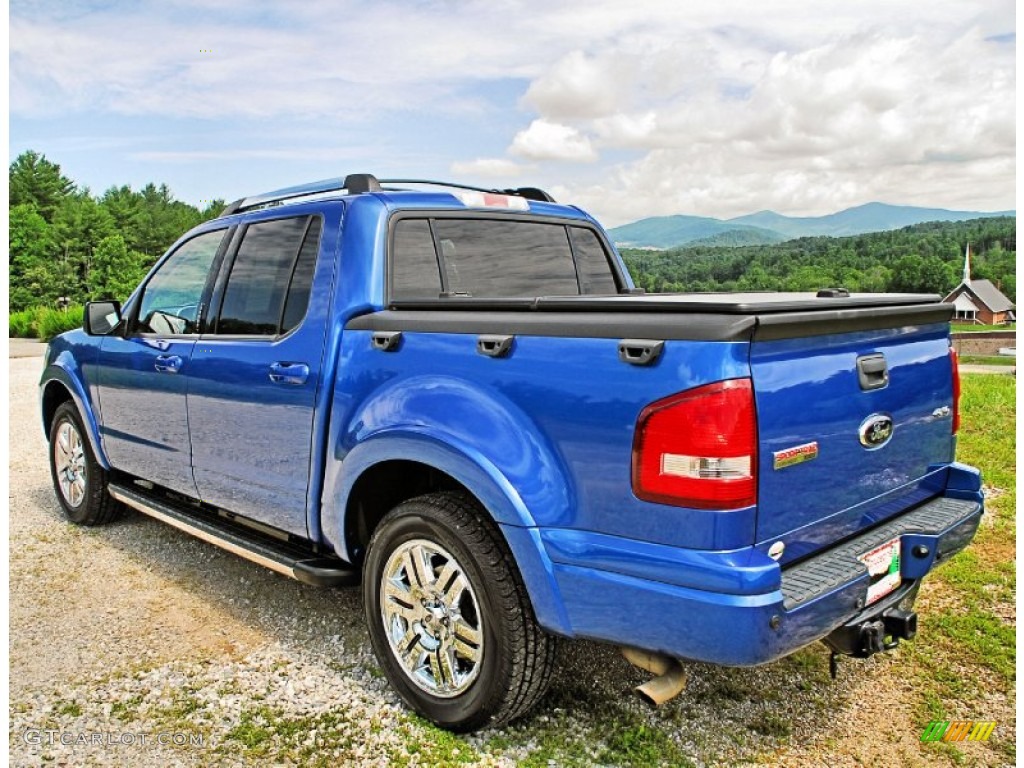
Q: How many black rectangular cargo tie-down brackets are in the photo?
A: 3